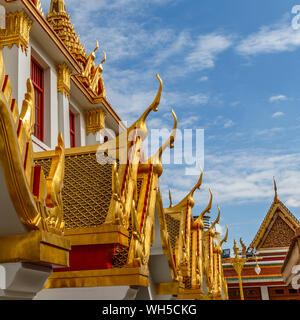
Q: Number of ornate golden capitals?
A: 3